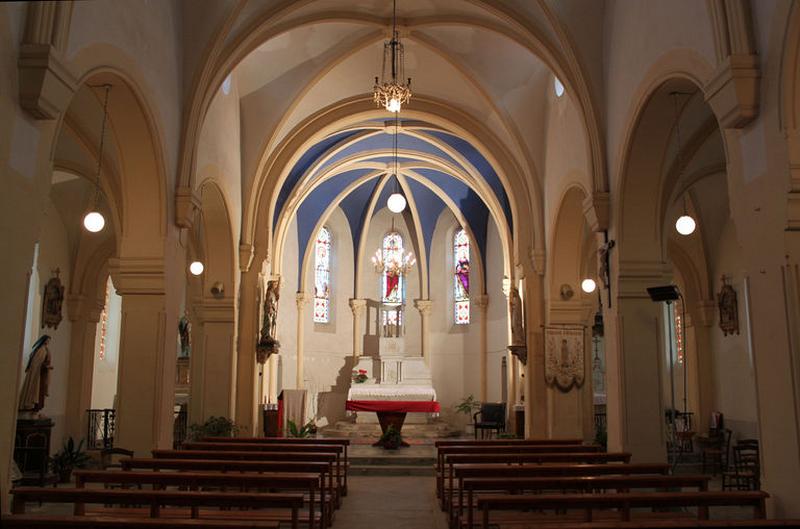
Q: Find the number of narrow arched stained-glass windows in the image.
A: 3